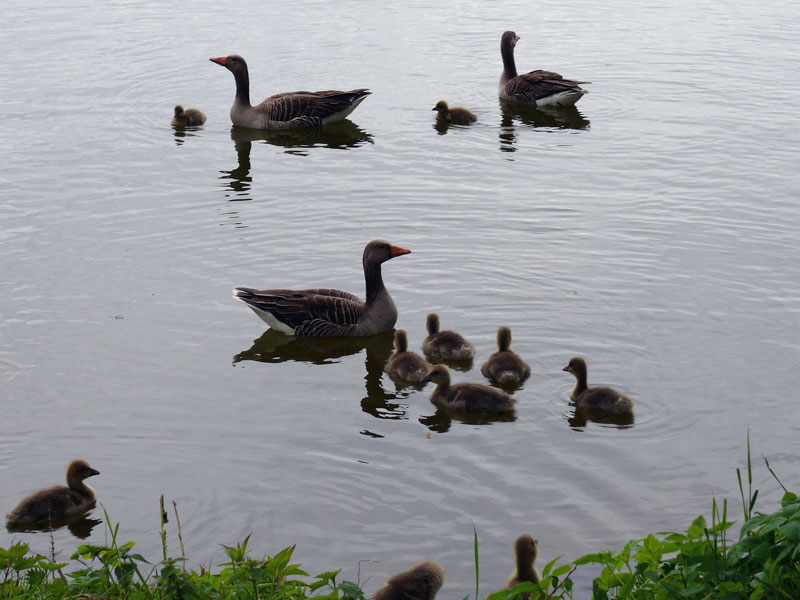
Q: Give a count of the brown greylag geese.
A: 13